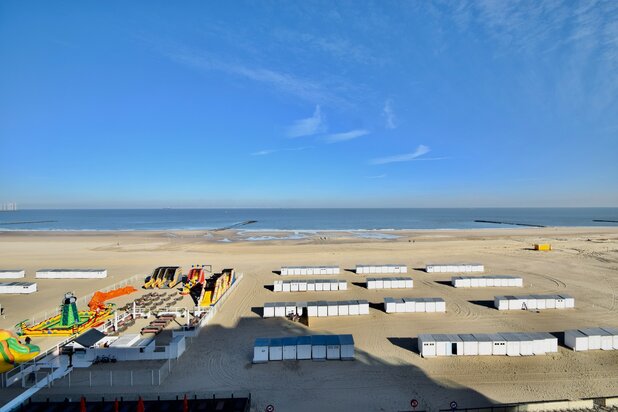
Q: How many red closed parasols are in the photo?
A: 4